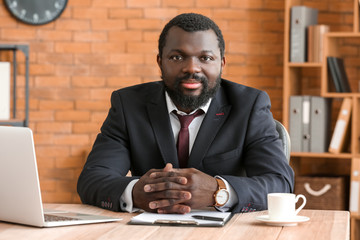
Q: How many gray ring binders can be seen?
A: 4